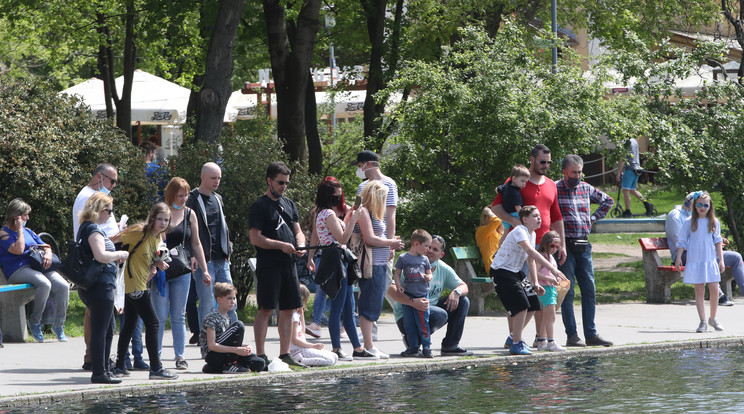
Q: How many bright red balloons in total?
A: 0